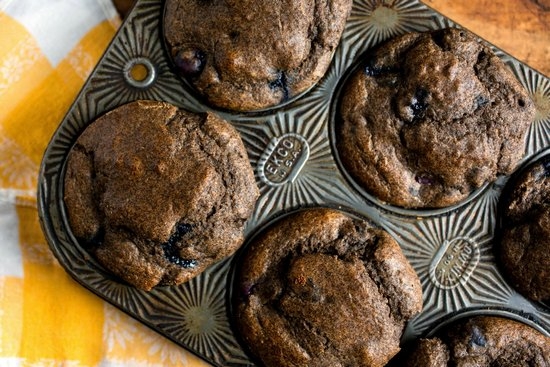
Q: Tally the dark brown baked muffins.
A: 6